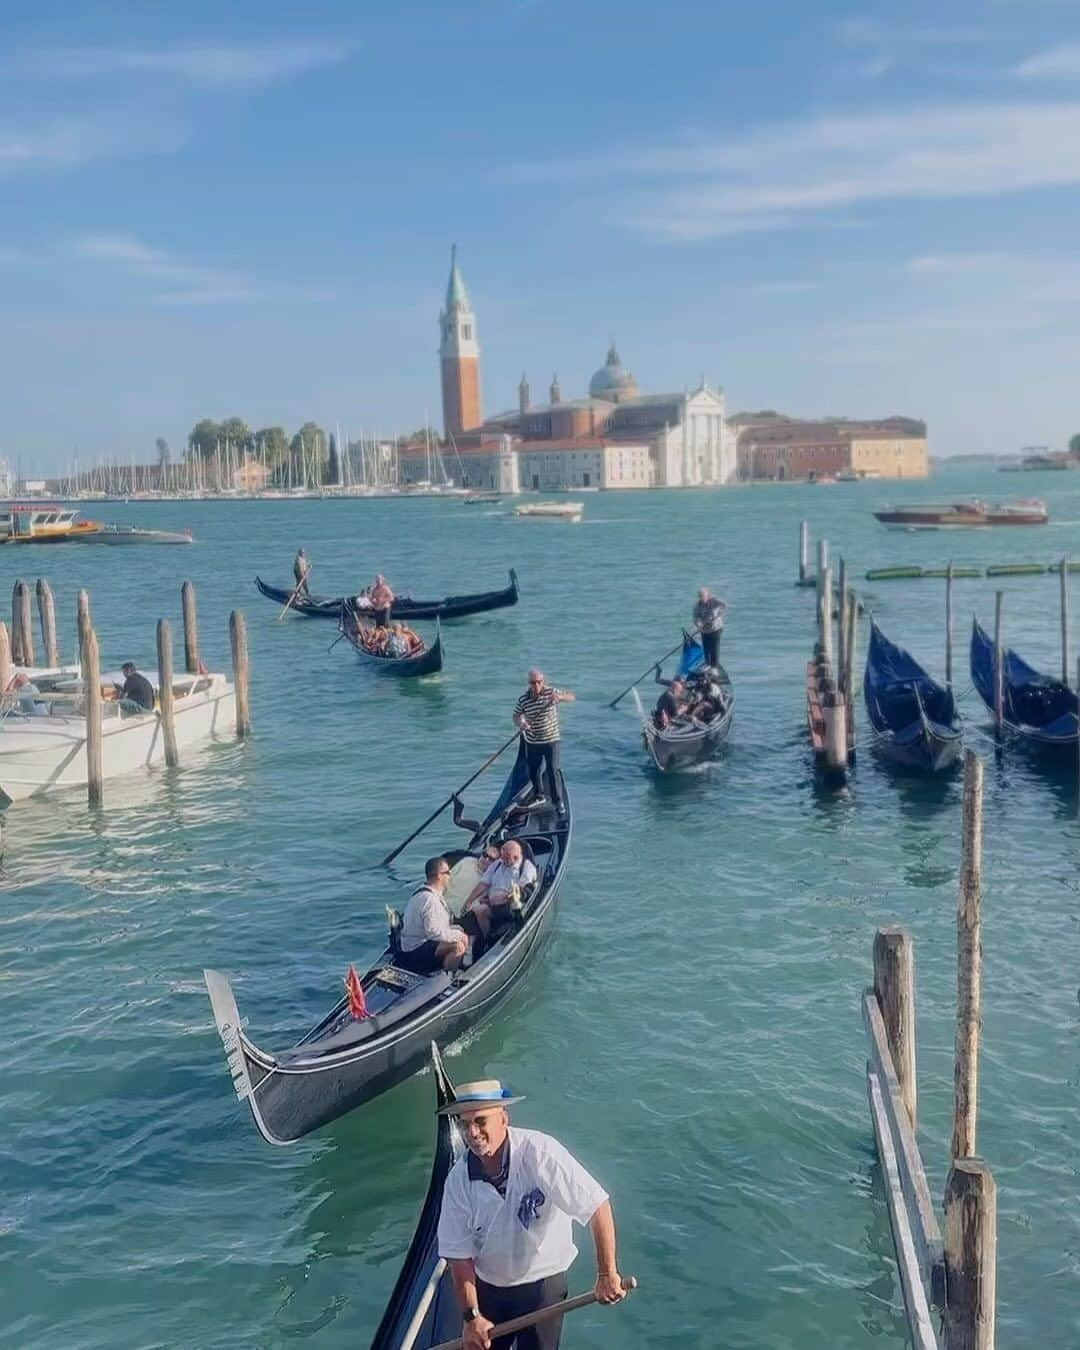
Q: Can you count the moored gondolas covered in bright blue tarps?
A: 2